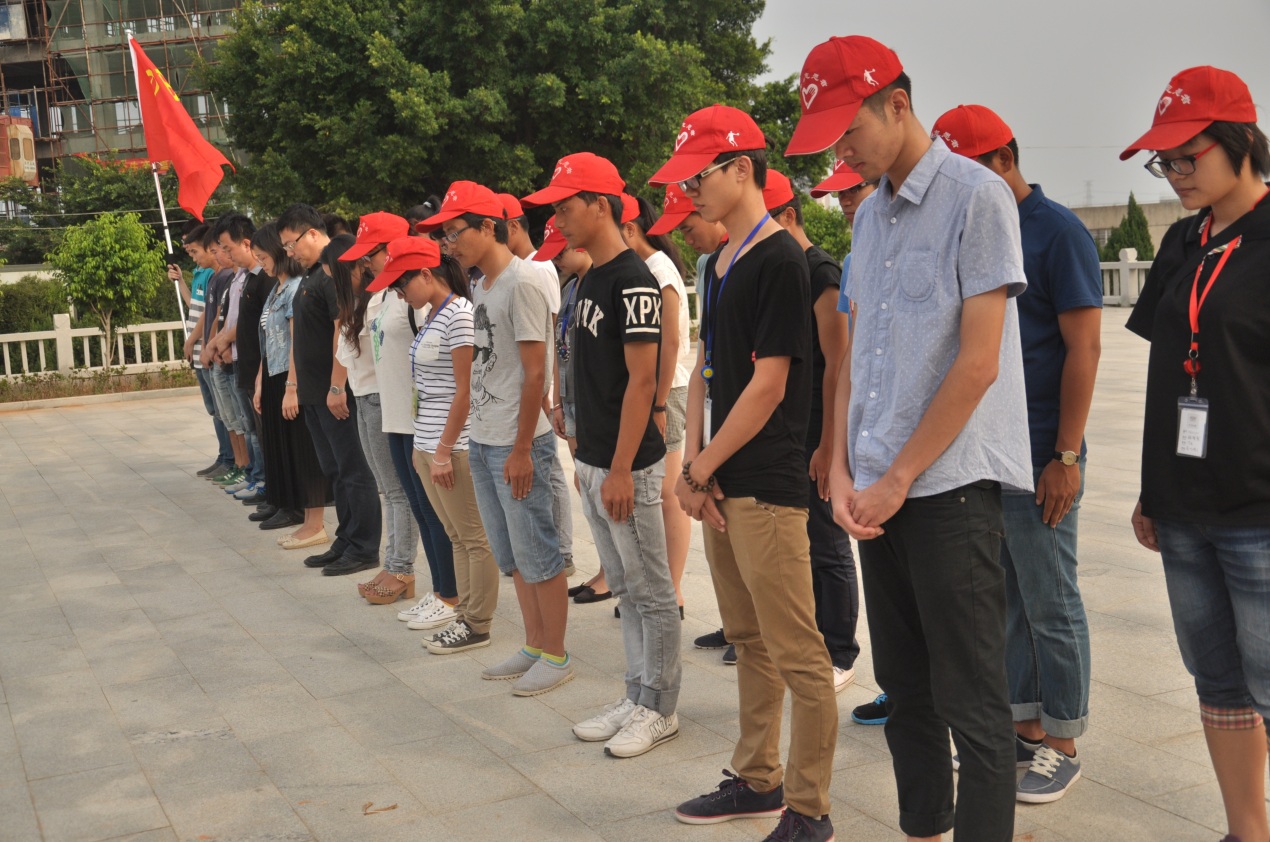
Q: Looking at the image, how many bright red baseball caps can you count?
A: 14